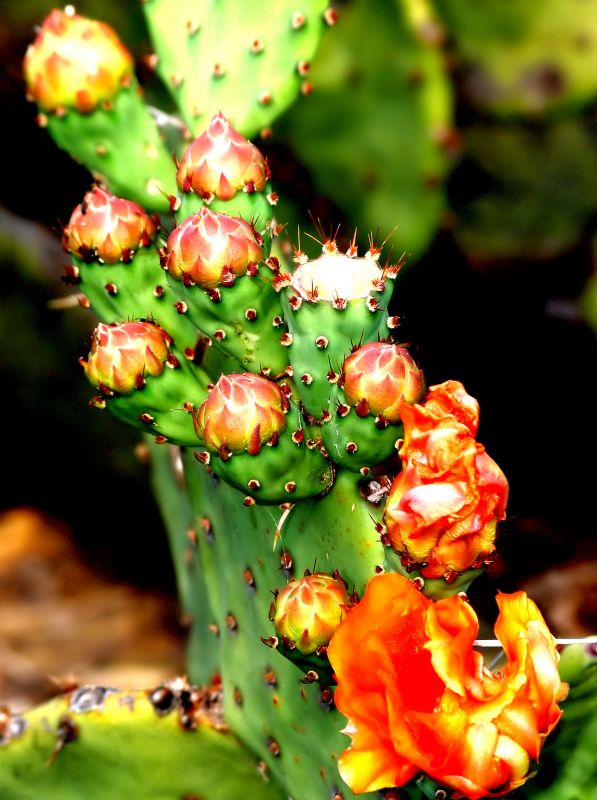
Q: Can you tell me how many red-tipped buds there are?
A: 8